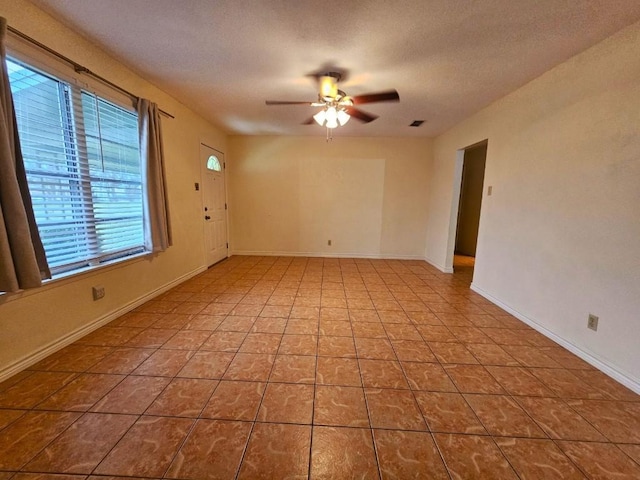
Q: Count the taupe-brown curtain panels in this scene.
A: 2